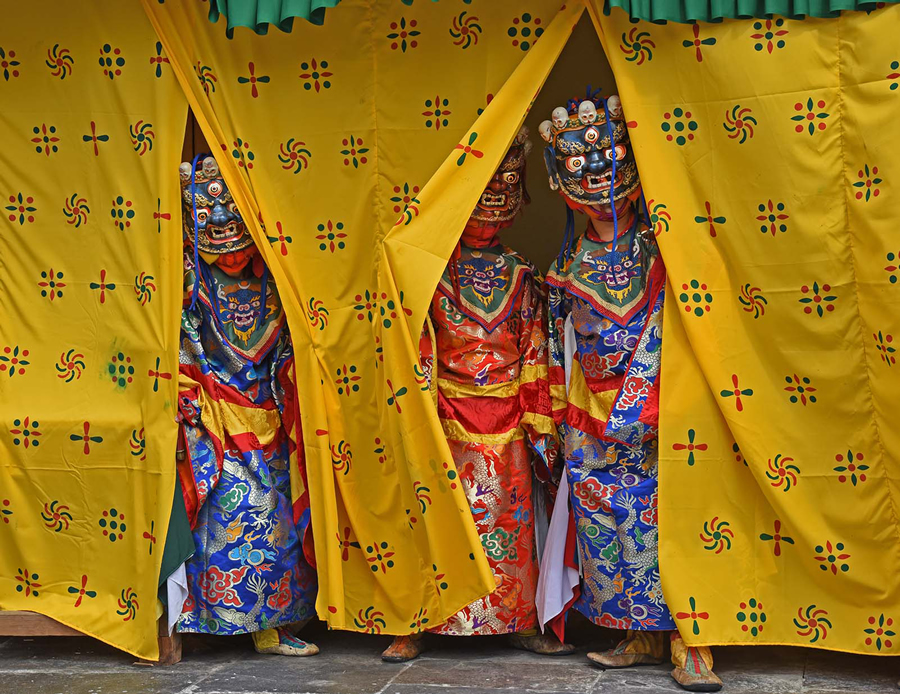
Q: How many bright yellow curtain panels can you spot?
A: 3